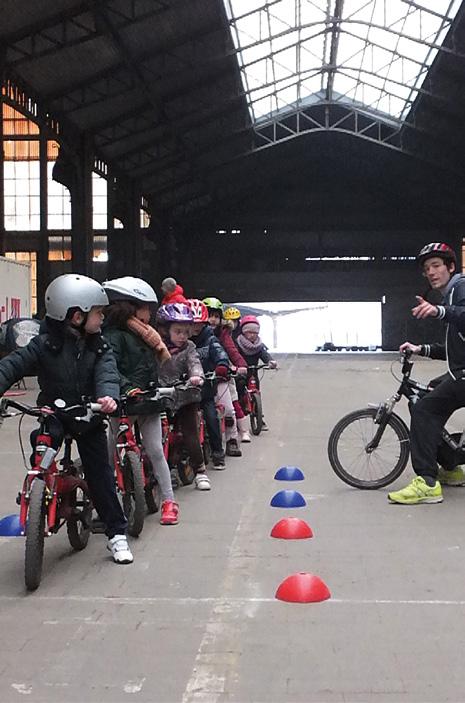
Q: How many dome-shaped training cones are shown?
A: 5